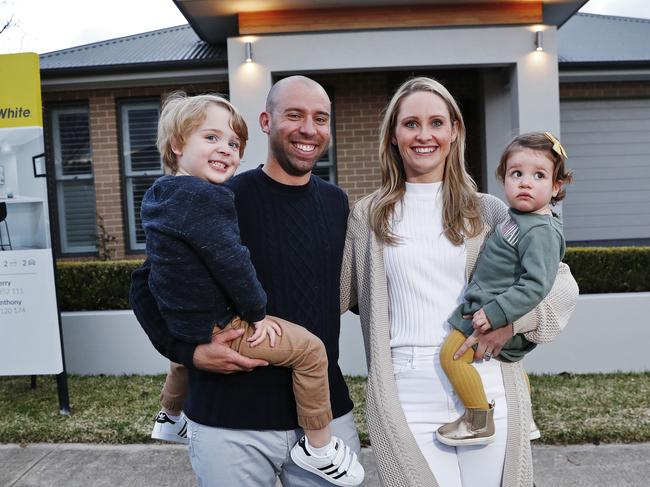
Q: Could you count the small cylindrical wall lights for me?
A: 2